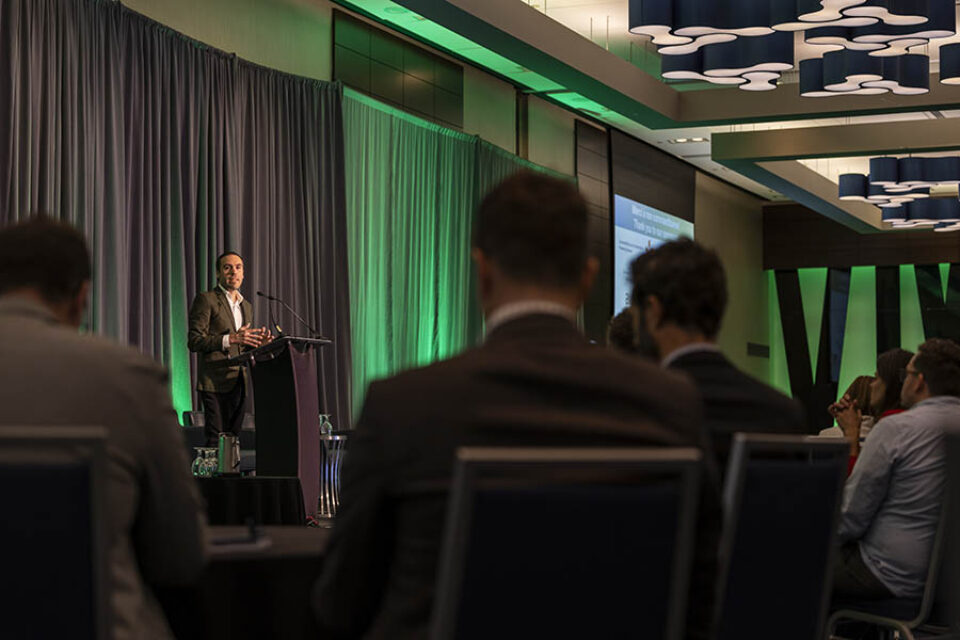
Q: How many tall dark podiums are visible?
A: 1